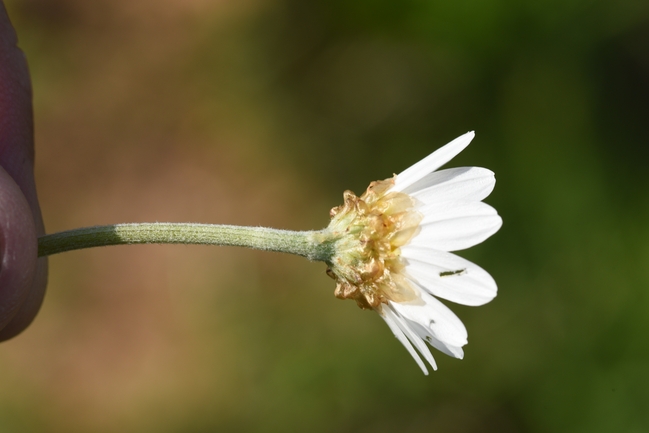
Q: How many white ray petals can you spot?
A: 8